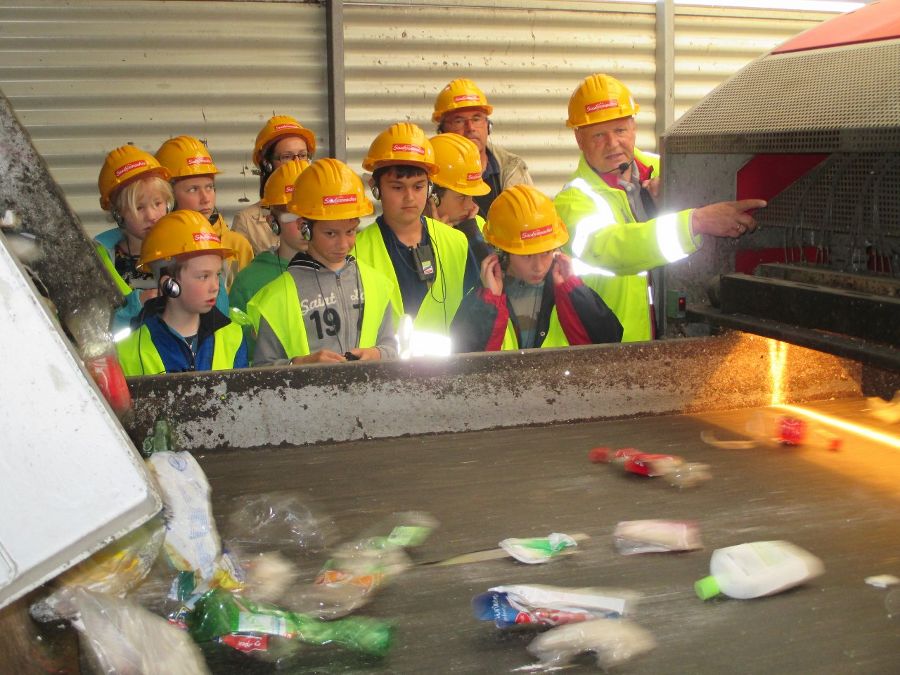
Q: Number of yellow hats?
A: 11